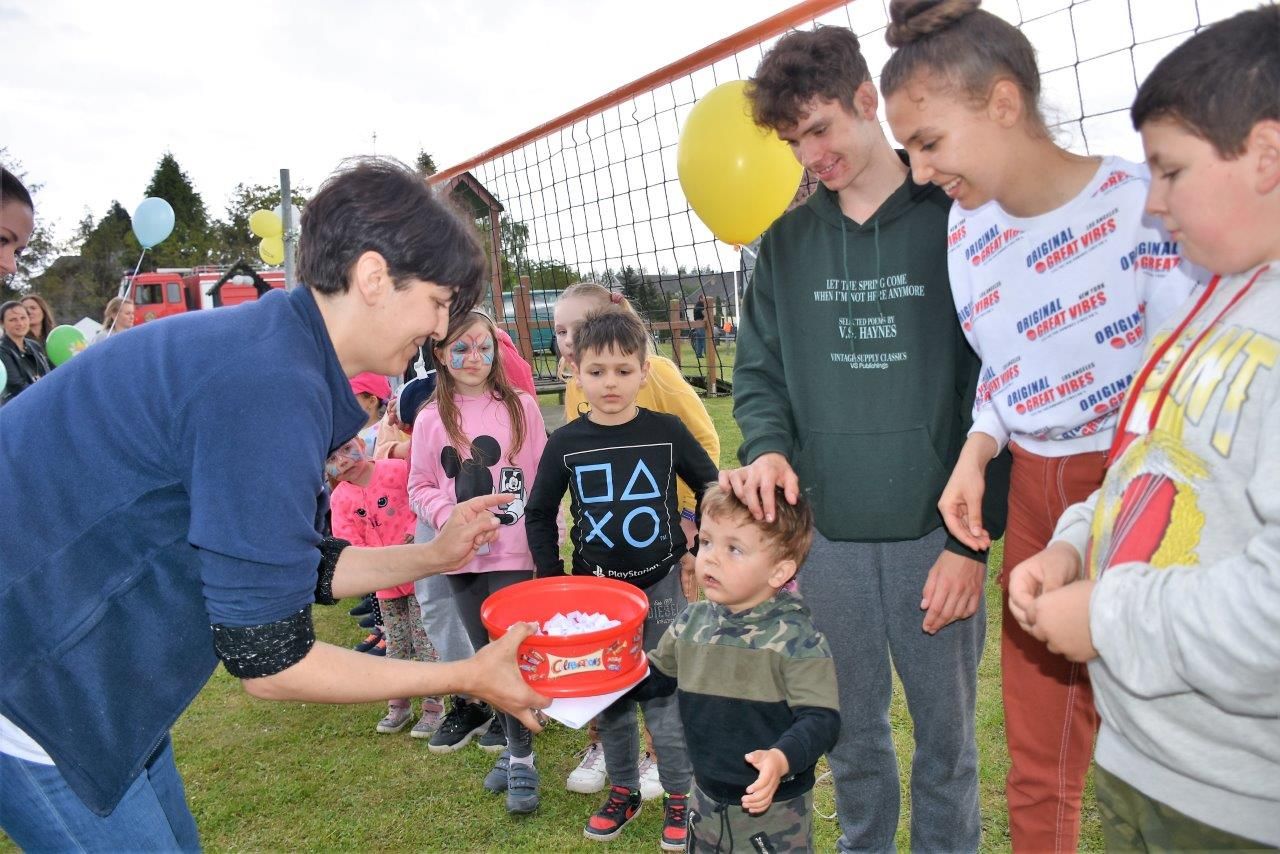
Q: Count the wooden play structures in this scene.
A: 1